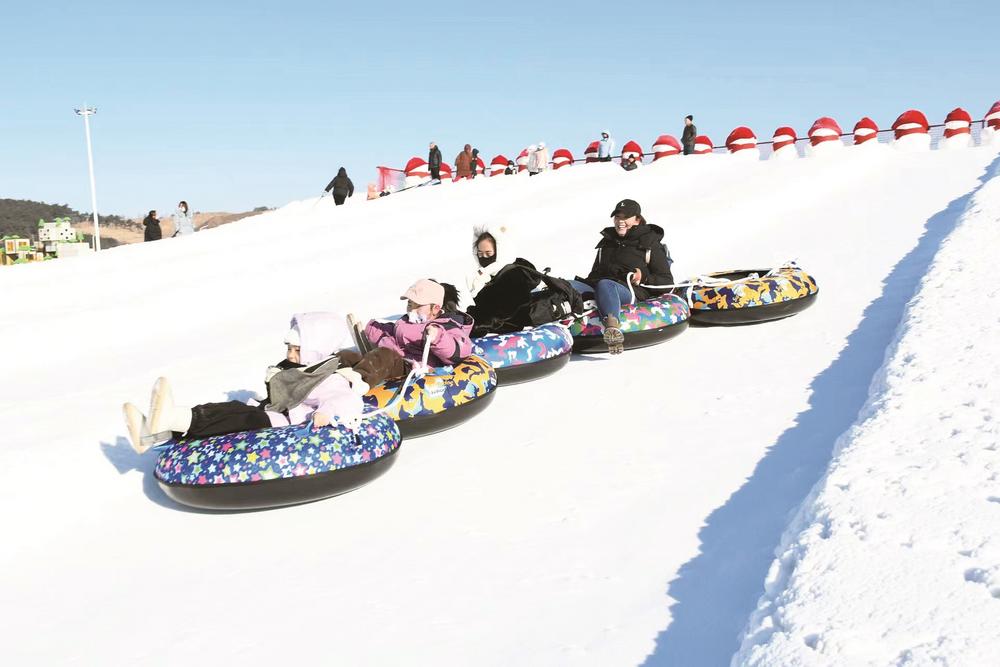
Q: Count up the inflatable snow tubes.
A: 5